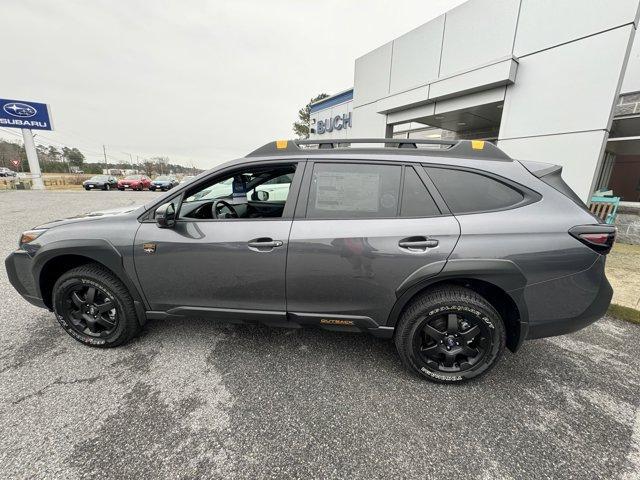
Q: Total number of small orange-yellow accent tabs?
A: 2